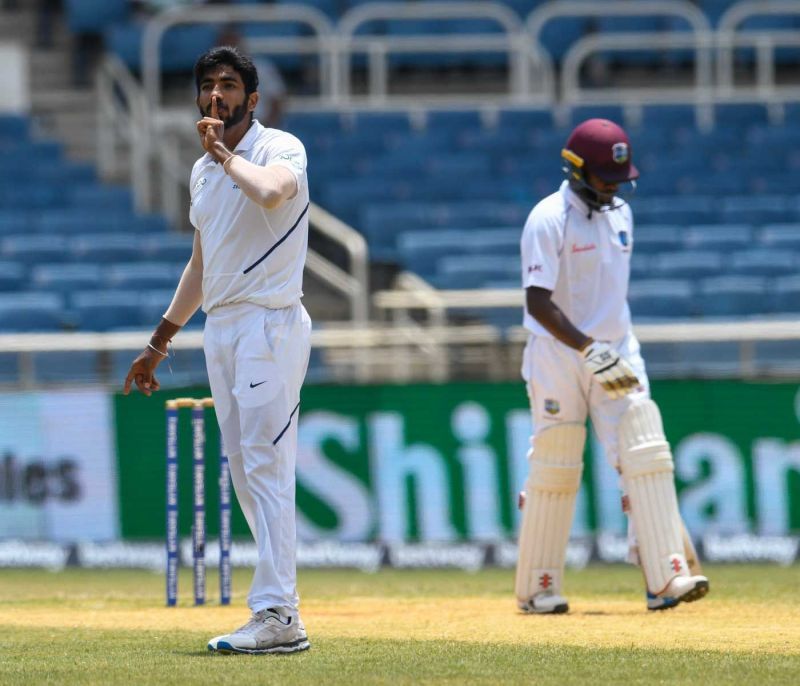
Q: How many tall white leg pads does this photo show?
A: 2